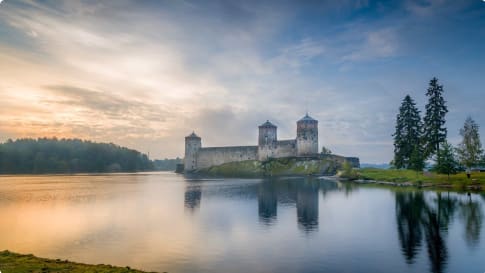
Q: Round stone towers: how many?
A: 3